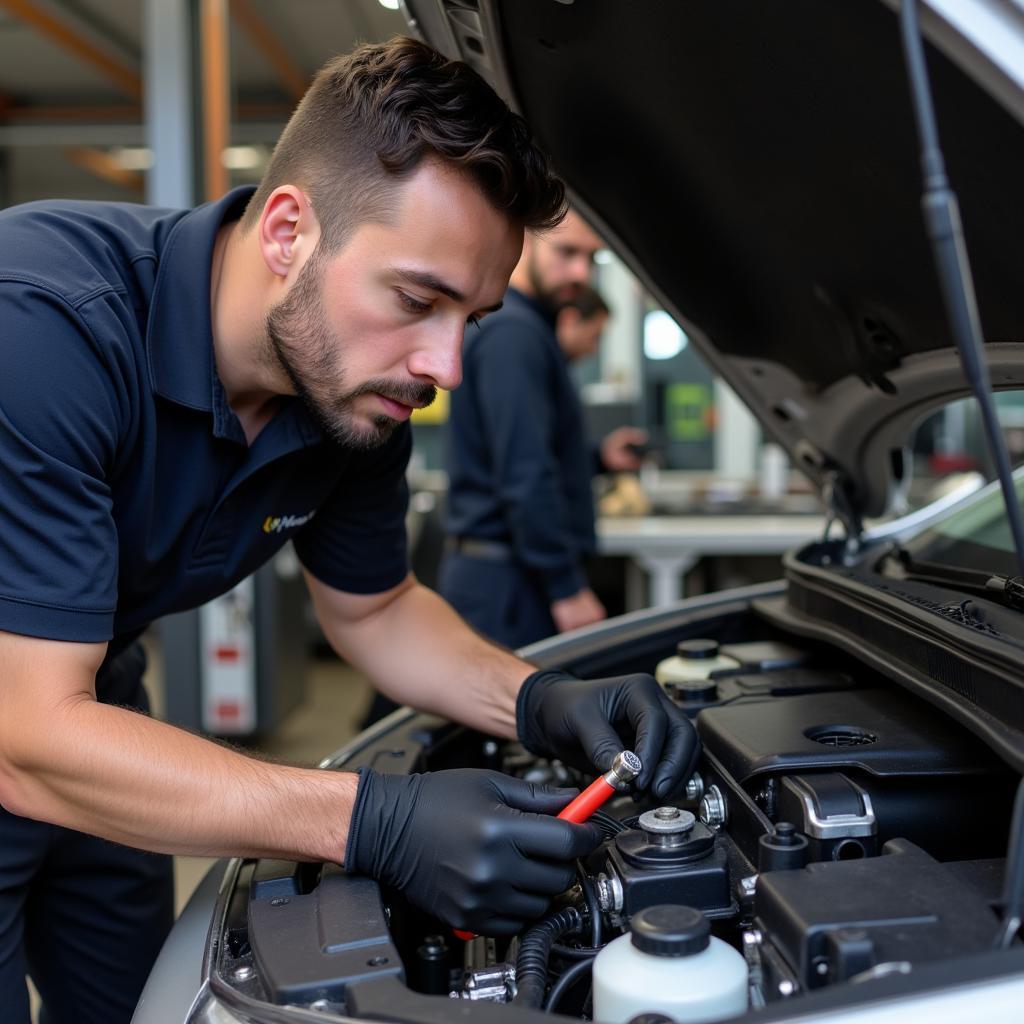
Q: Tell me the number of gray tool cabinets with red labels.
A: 1